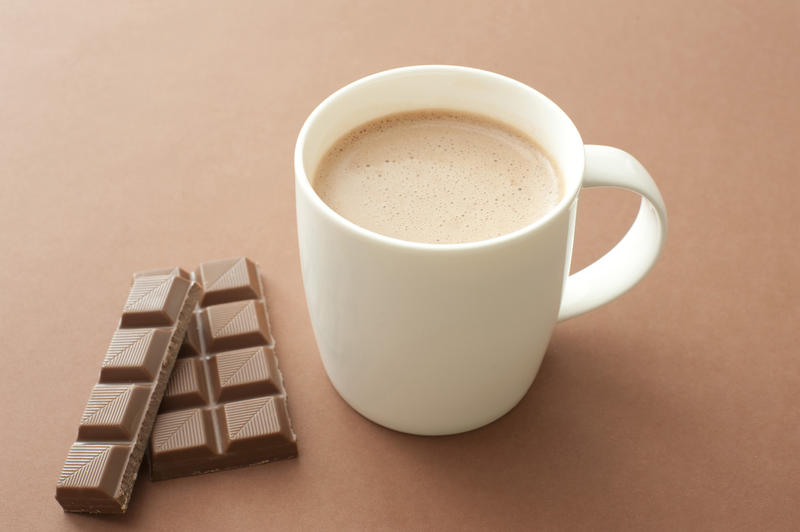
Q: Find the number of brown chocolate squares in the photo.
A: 12